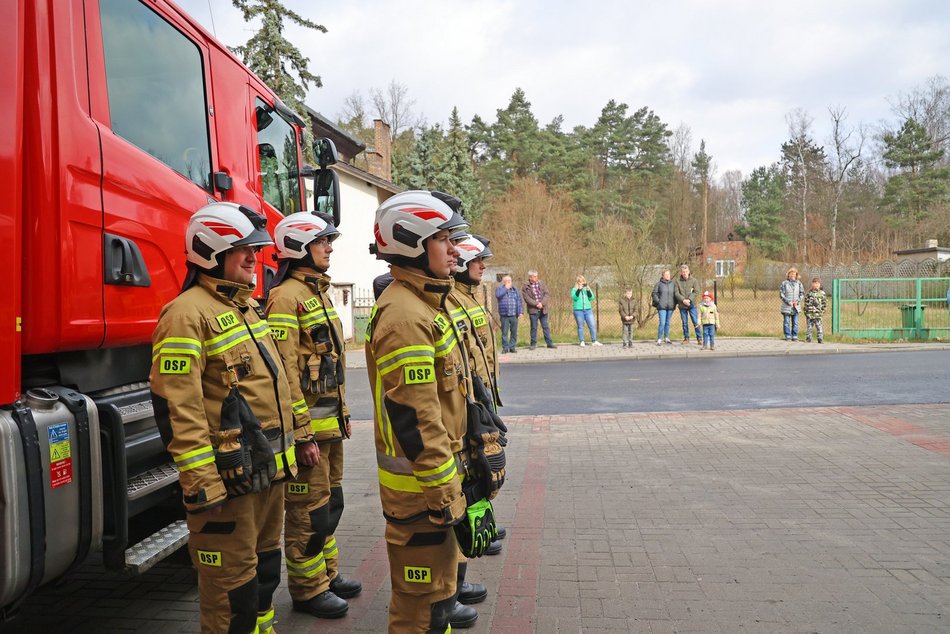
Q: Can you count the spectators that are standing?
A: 9